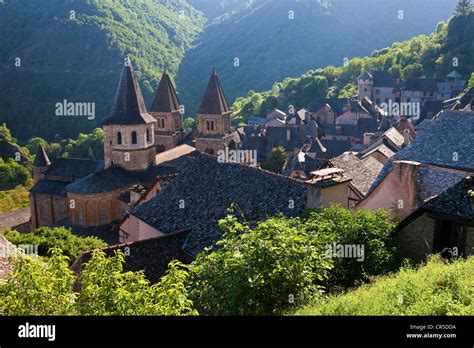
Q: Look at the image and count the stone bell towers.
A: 3